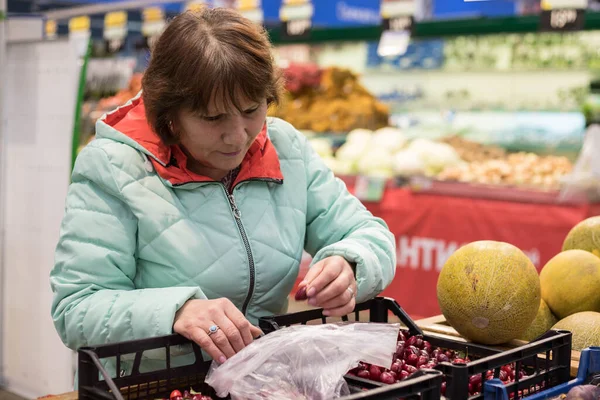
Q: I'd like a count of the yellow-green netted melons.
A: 5